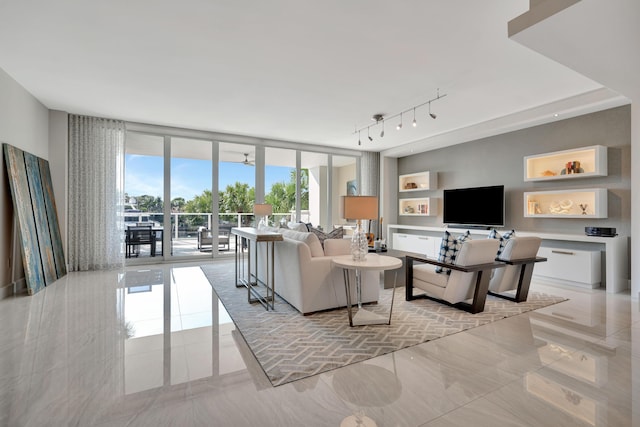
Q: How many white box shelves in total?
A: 4